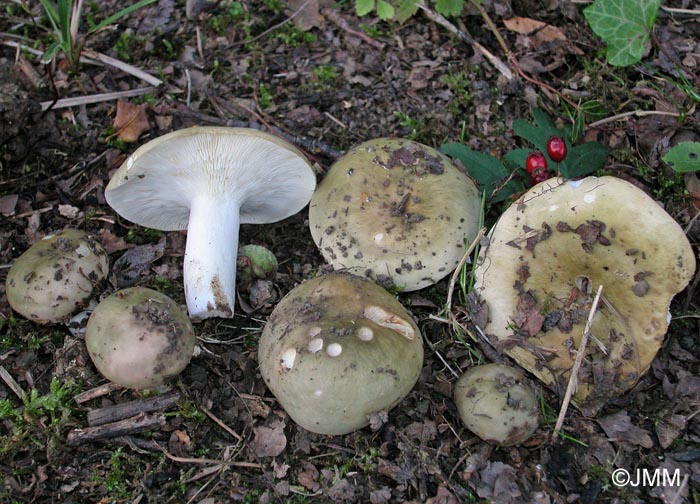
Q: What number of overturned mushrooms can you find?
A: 1